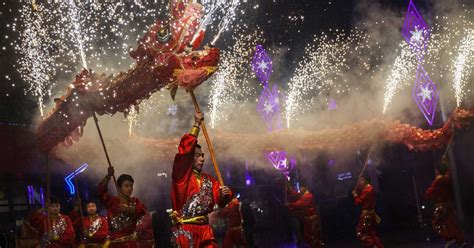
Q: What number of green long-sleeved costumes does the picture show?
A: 0